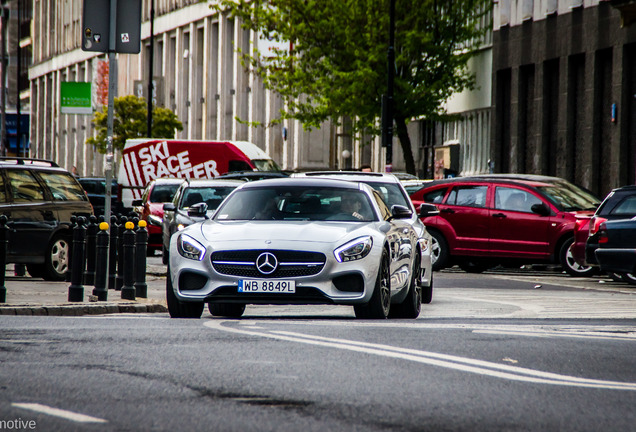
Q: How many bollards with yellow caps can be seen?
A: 3